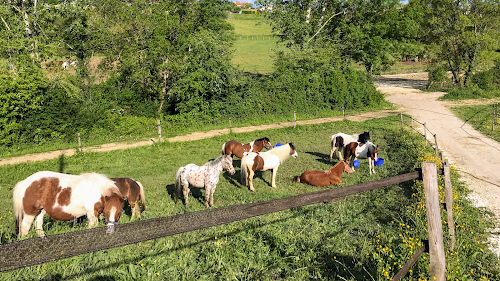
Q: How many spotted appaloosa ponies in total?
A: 1